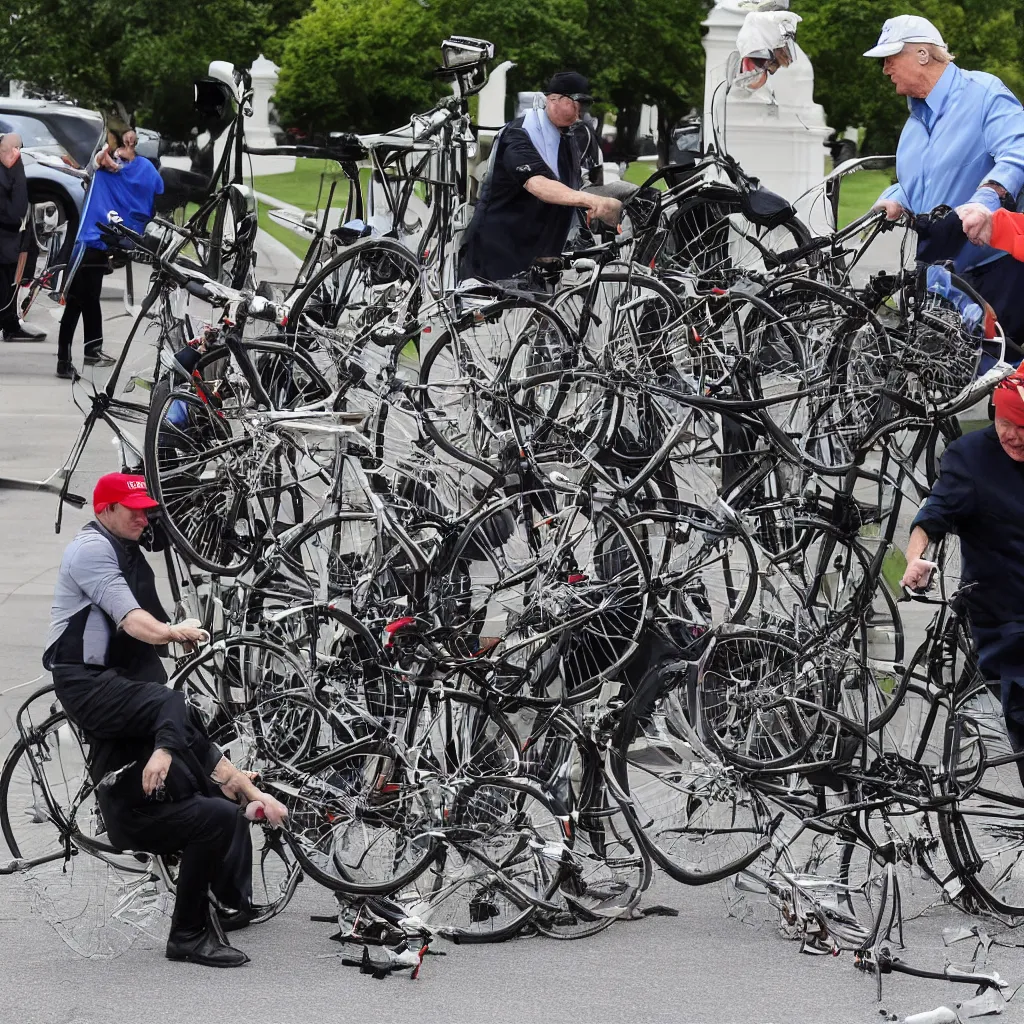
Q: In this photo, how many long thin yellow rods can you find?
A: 0